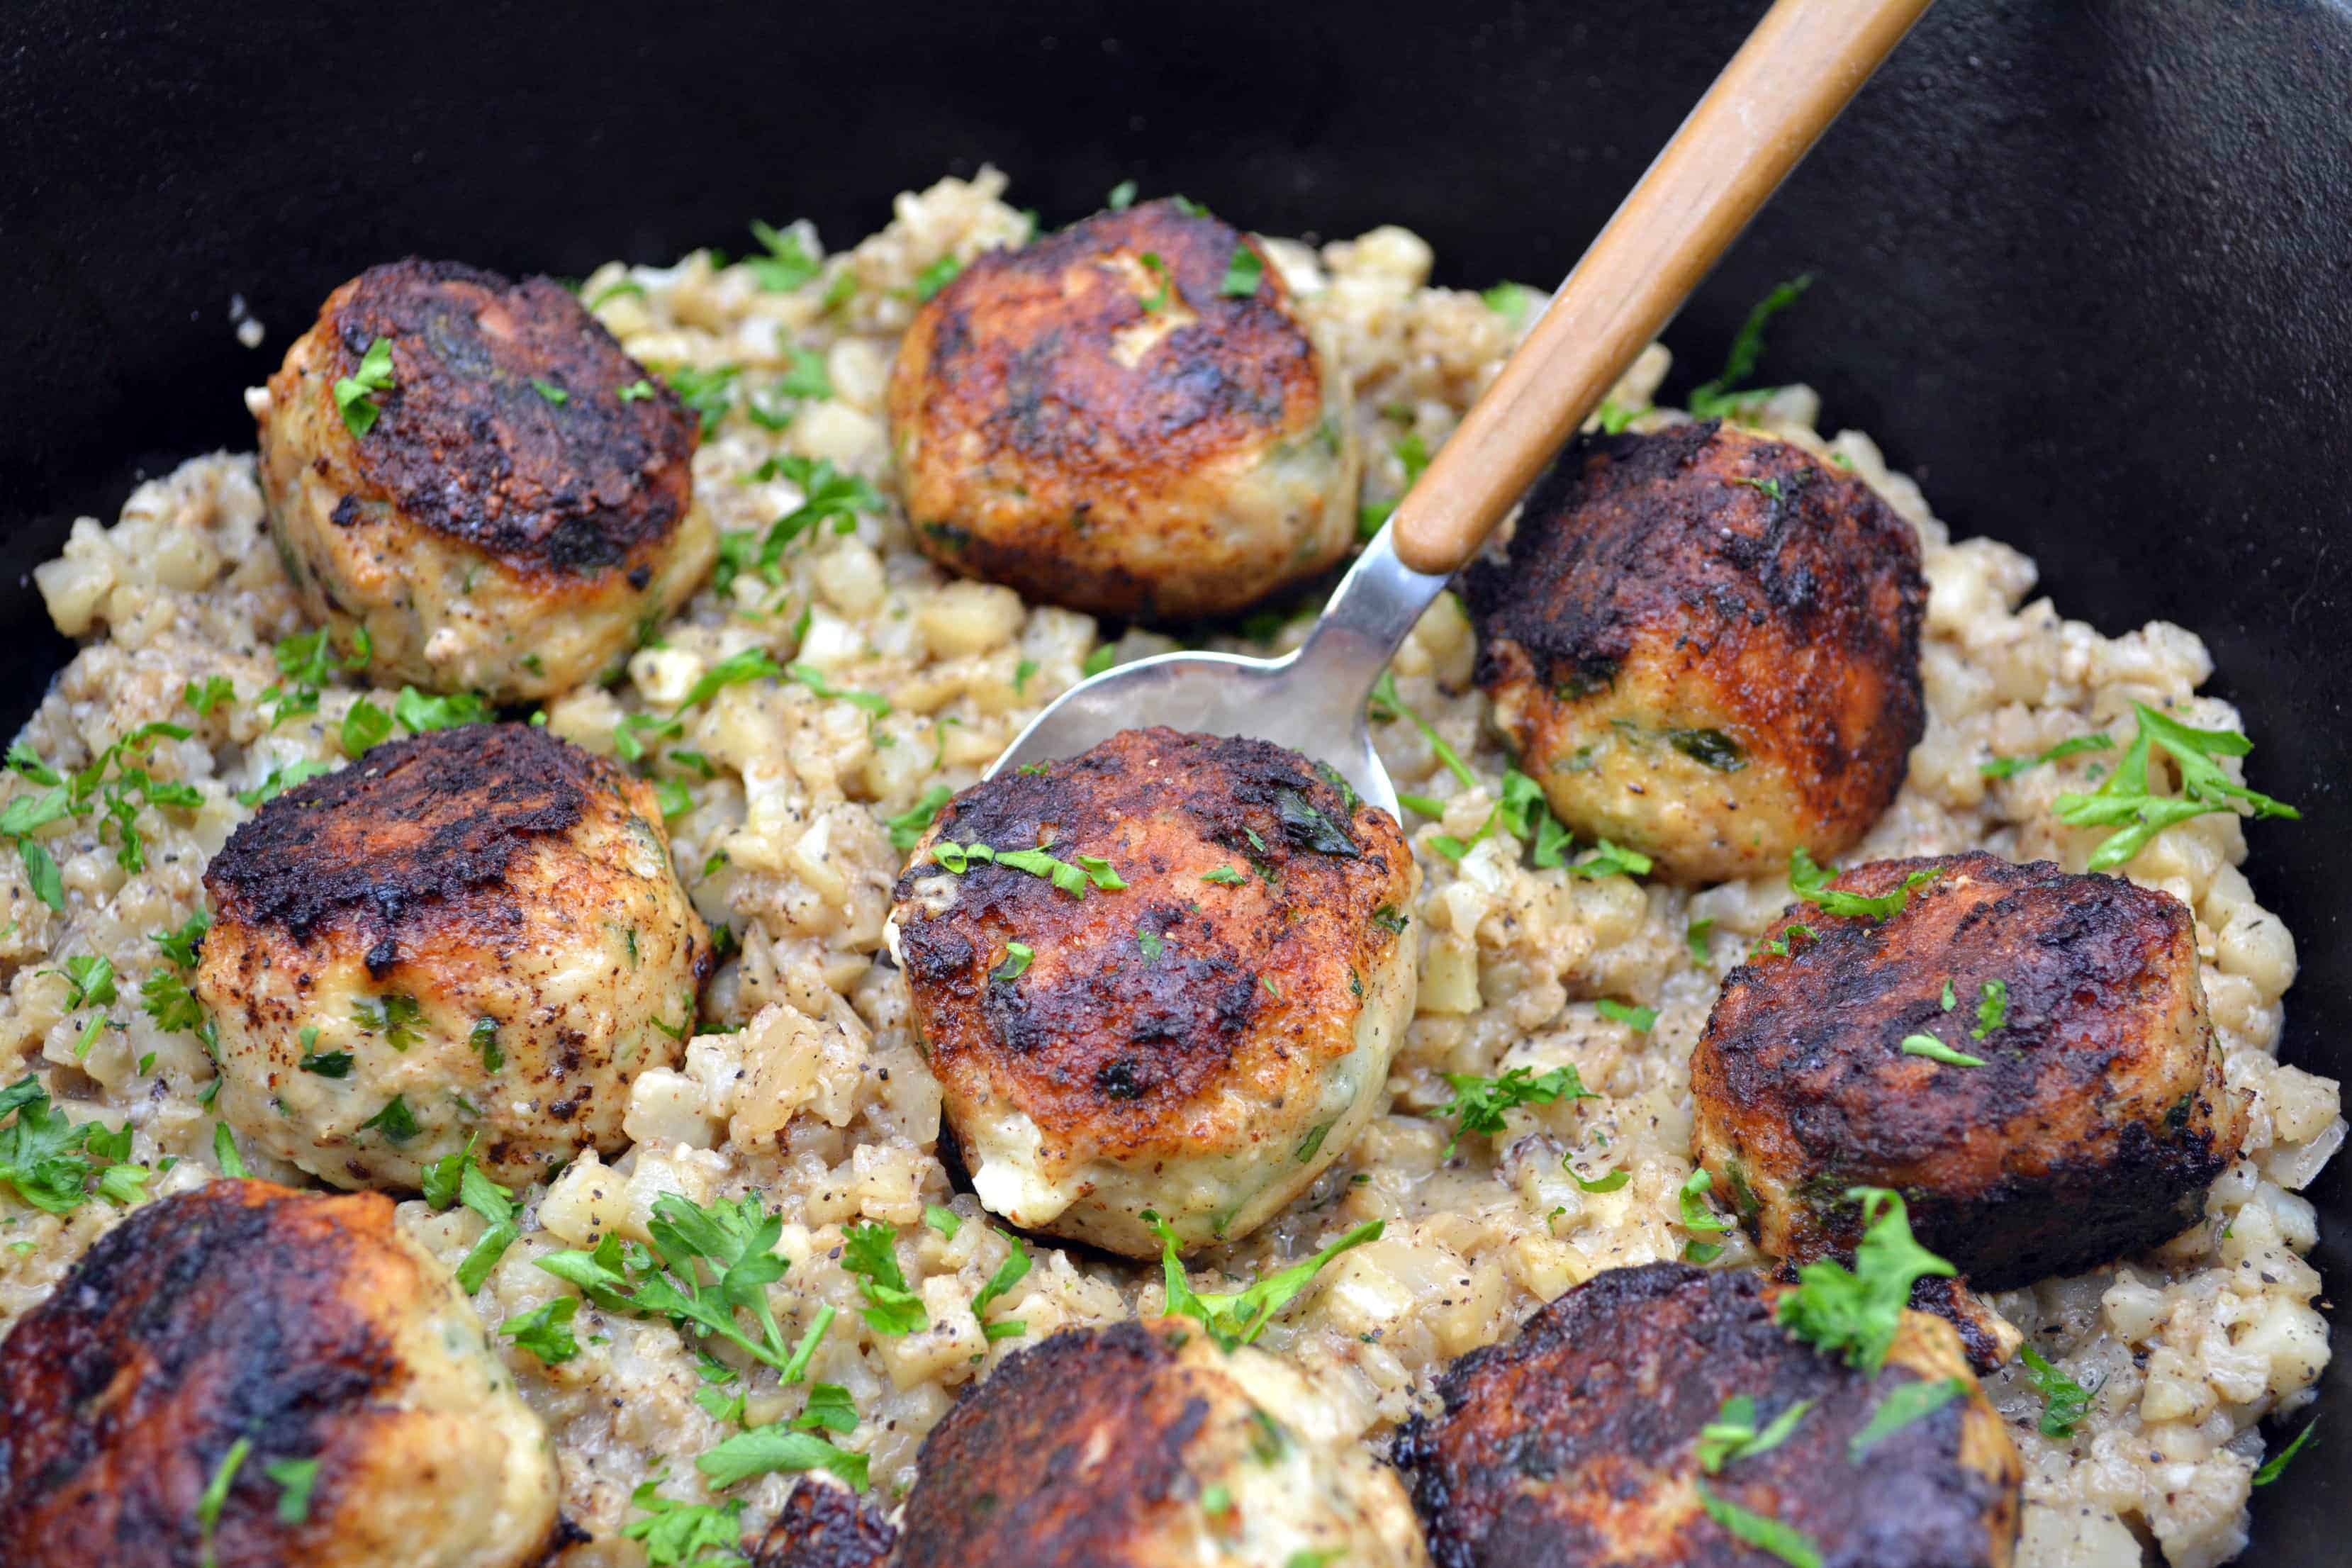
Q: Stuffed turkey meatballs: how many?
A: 9